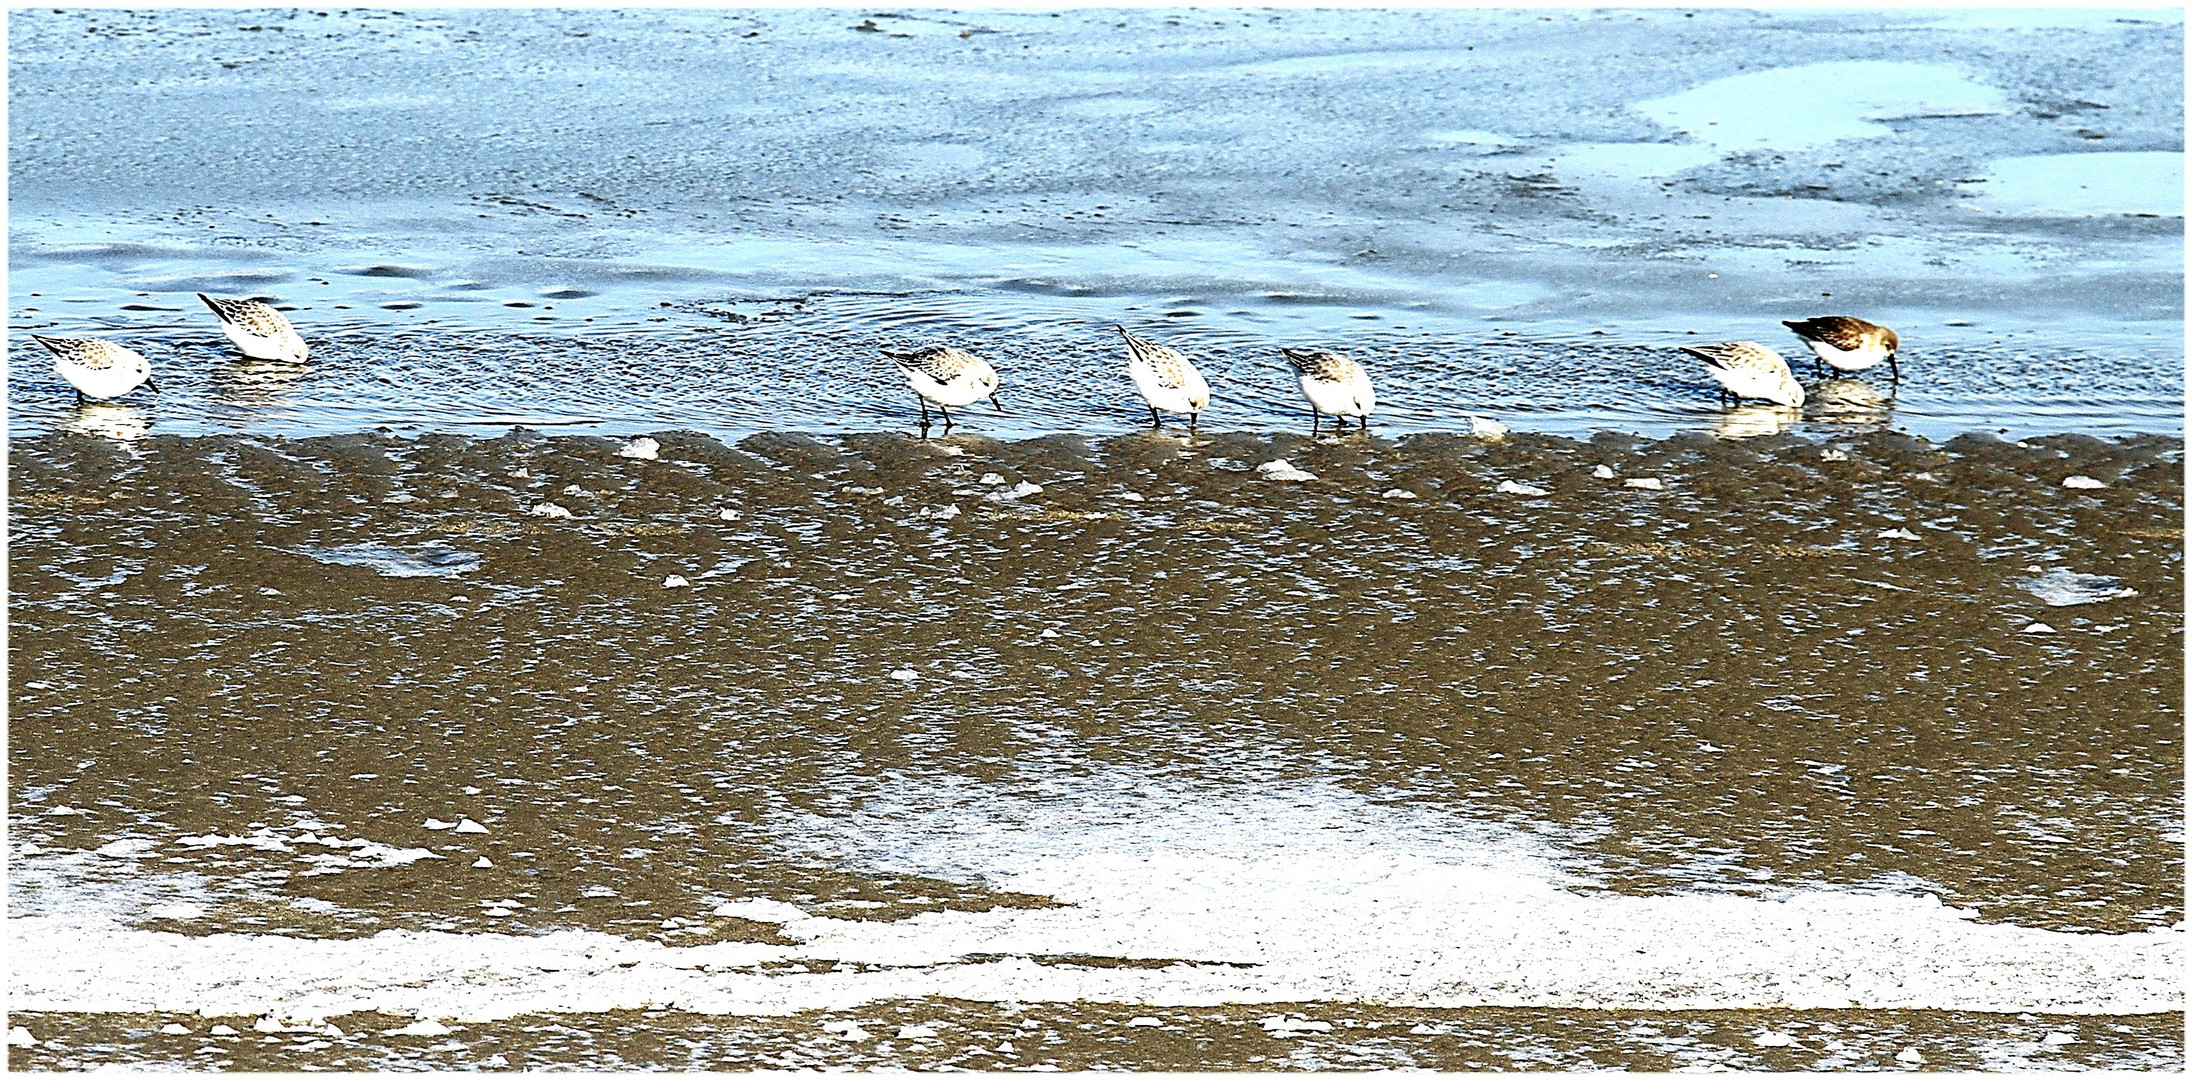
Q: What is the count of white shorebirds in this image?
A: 6